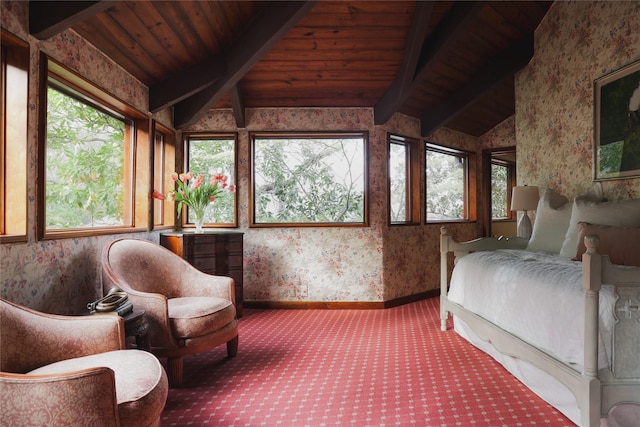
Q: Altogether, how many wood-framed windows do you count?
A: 8